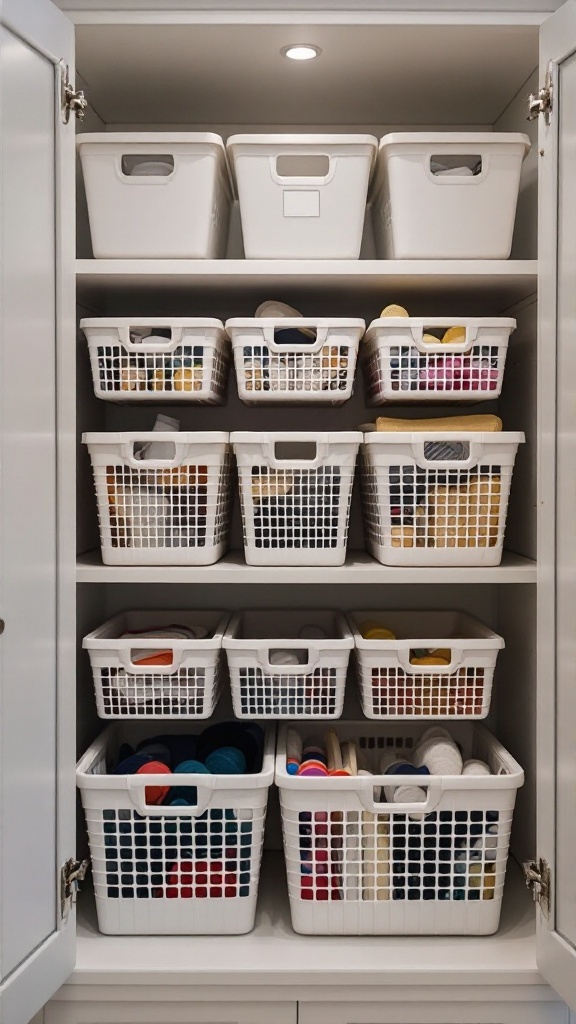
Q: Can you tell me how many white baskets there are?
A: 14